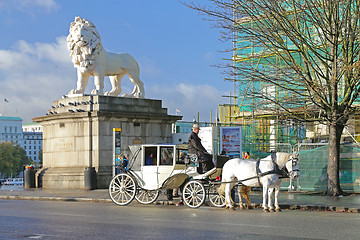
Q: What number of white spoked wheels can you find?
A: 4